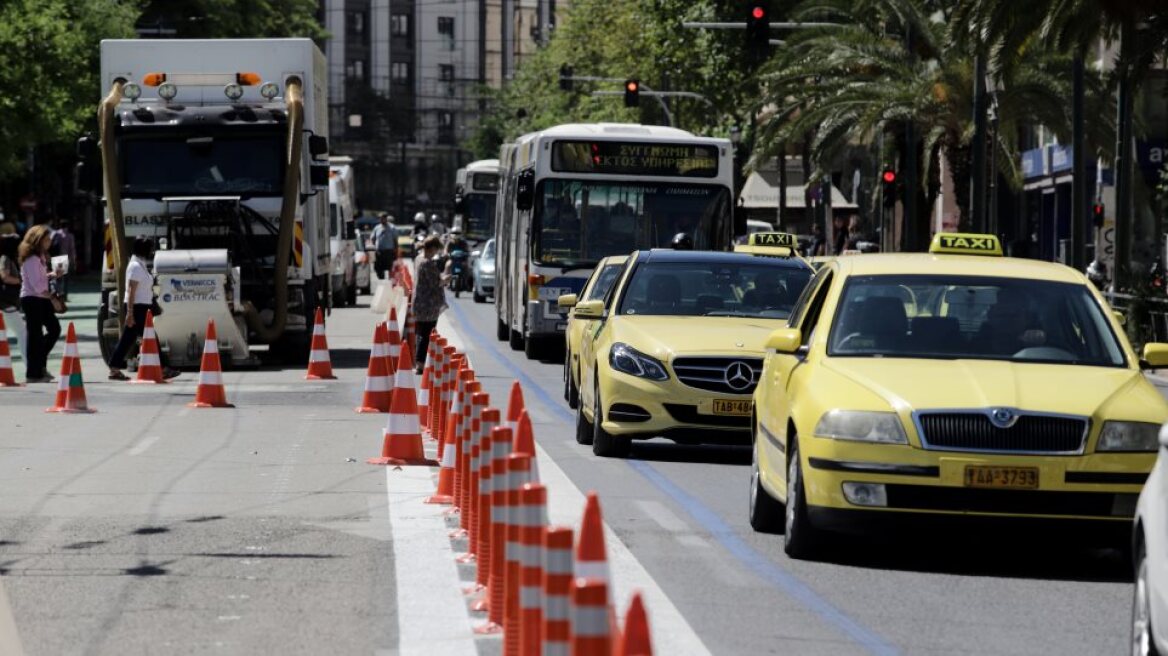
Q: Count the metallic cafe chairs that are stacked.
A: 0